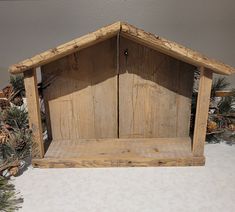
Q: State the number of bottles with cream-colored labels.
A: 0